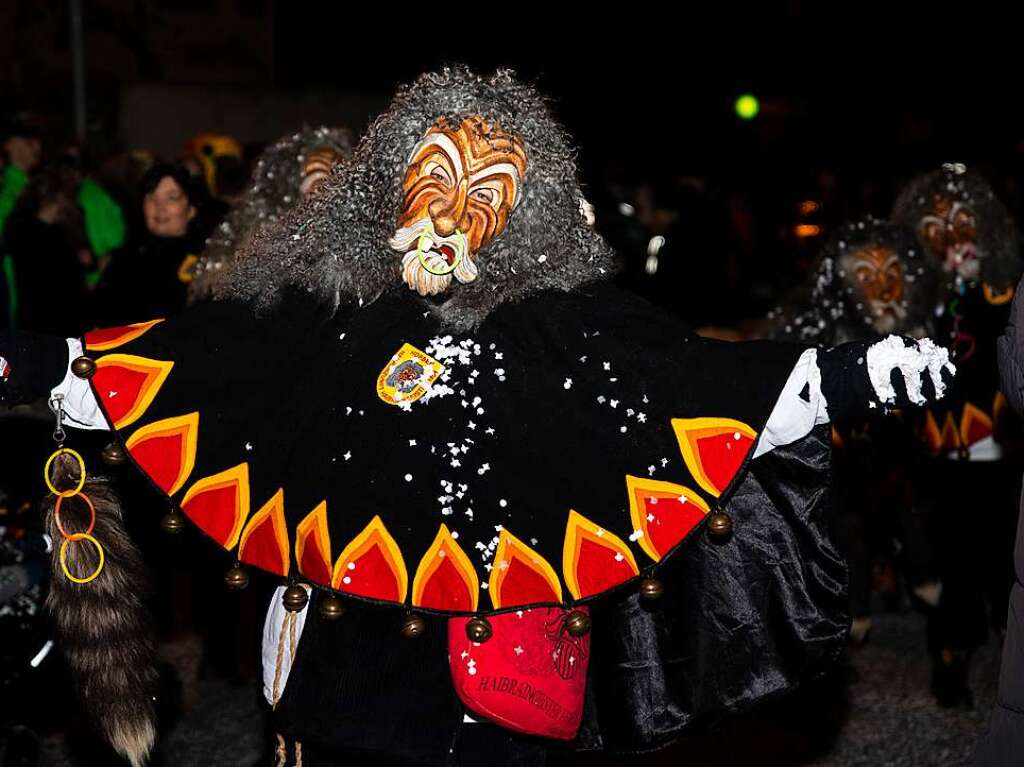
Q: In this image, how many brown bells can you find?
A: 11